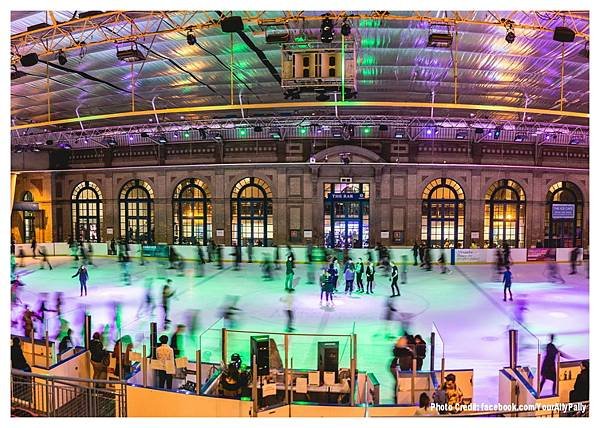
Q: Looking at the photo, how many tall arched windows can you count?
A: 7